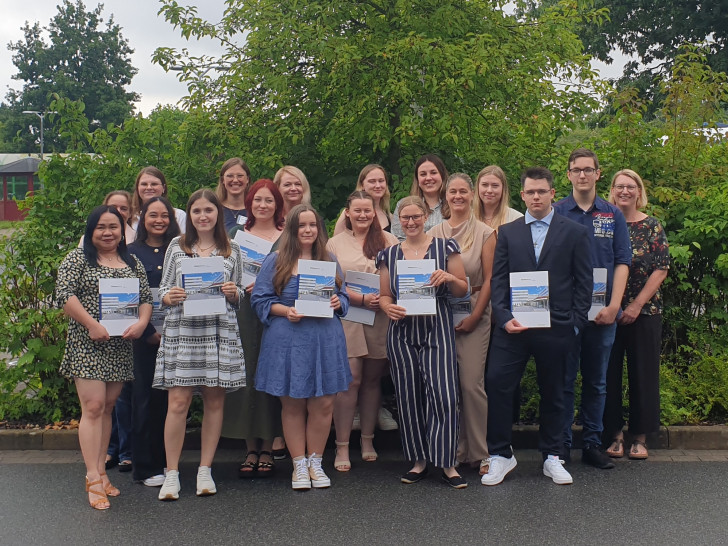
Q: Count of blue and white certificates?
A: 10